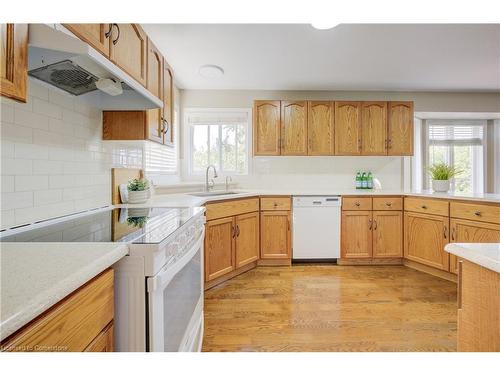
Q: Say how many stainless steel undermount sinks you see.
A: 1